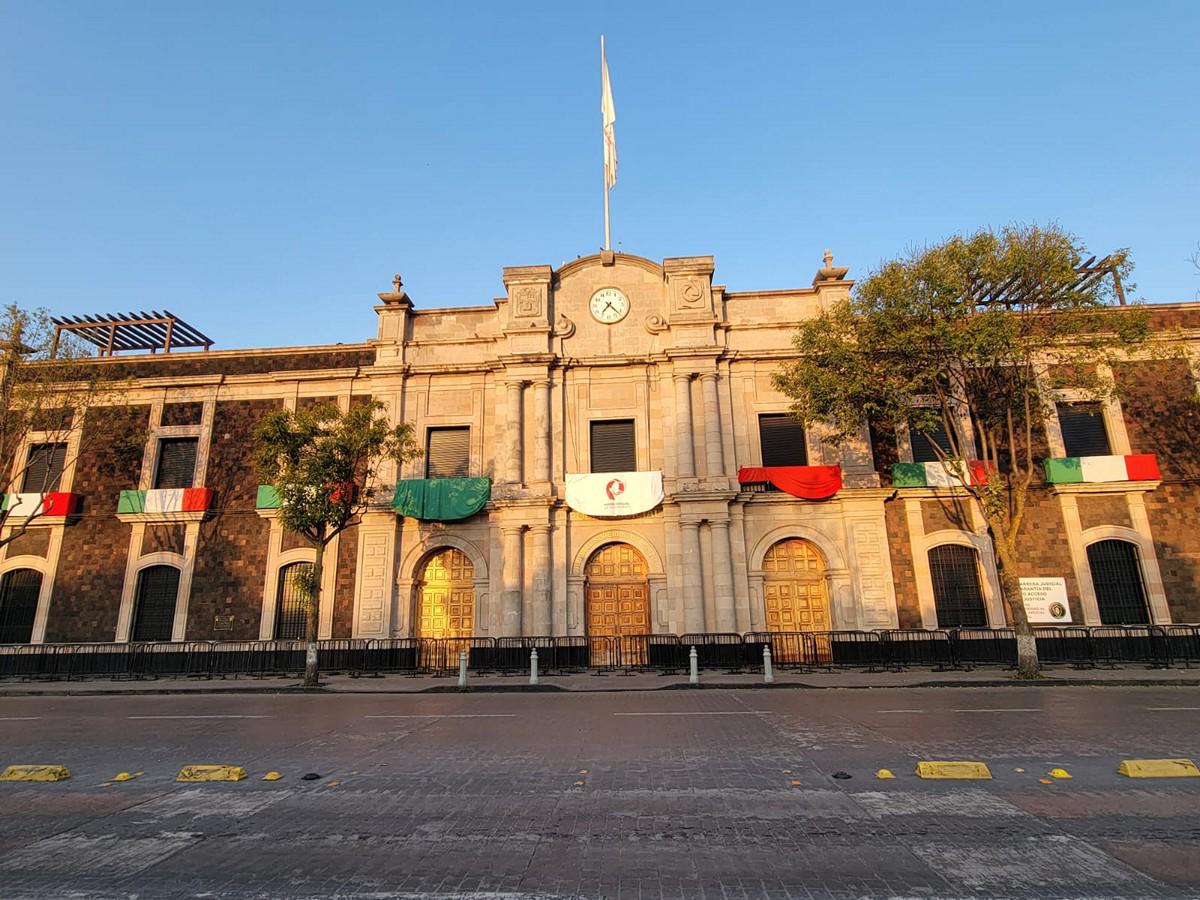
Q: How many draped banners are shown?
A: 8